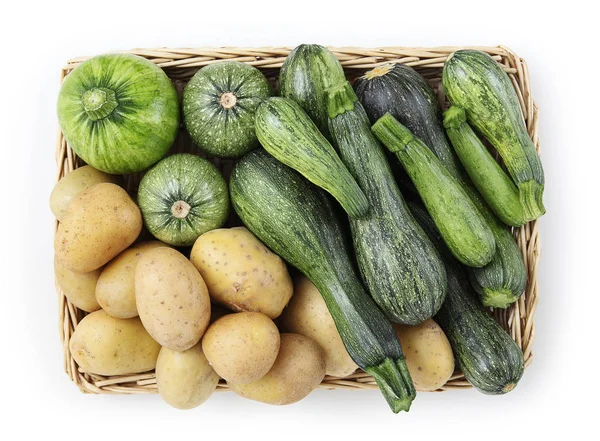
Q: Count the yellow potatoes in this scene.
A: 12